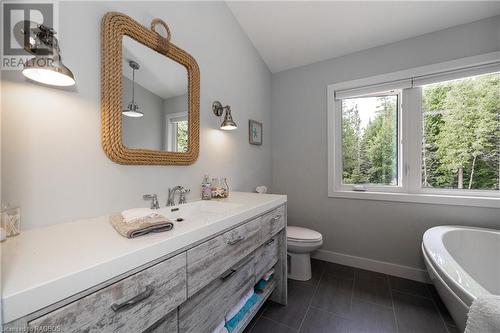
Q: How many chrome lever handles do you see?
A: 2